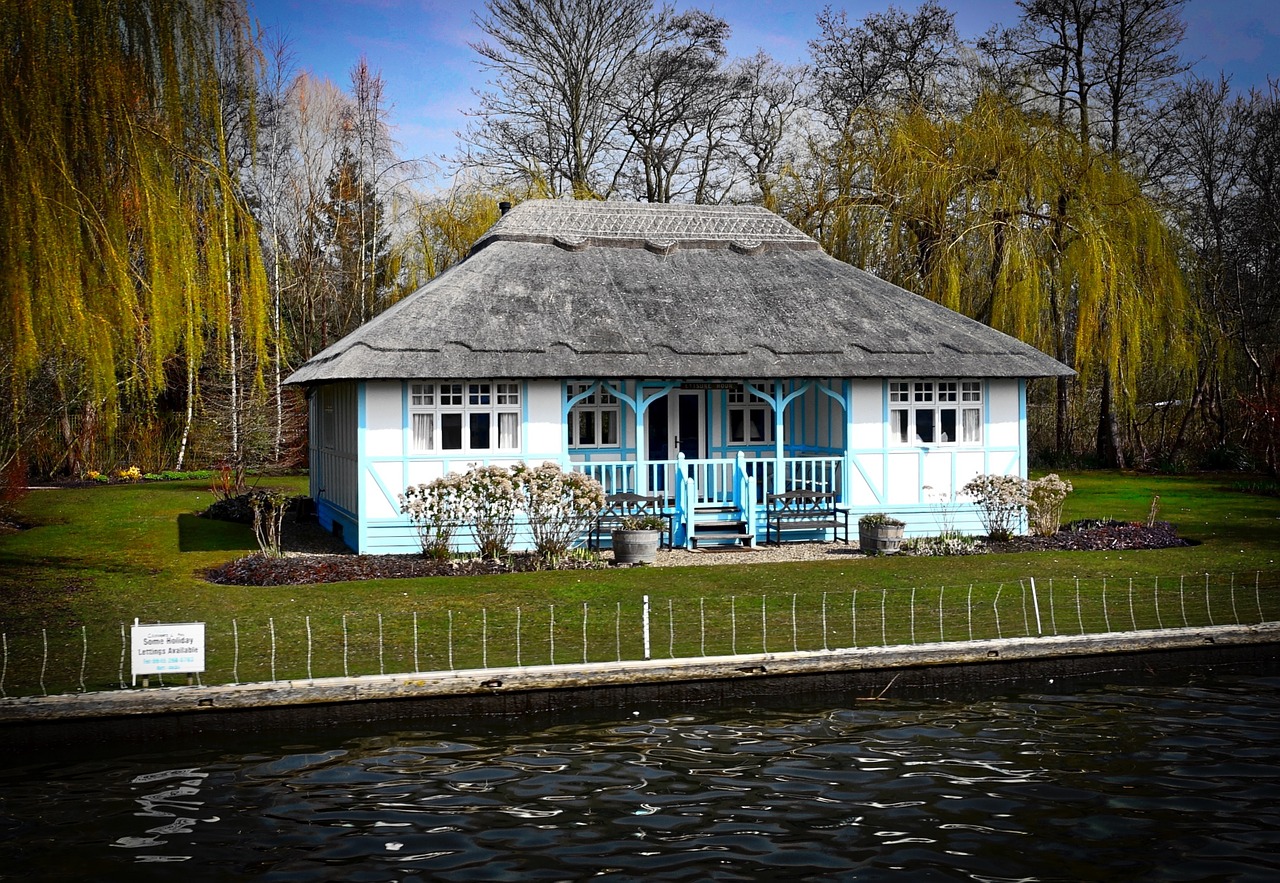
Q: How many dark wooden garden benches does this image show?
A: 2